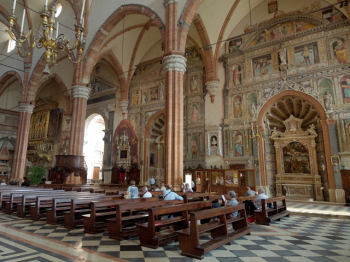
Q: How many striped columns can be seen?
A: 3